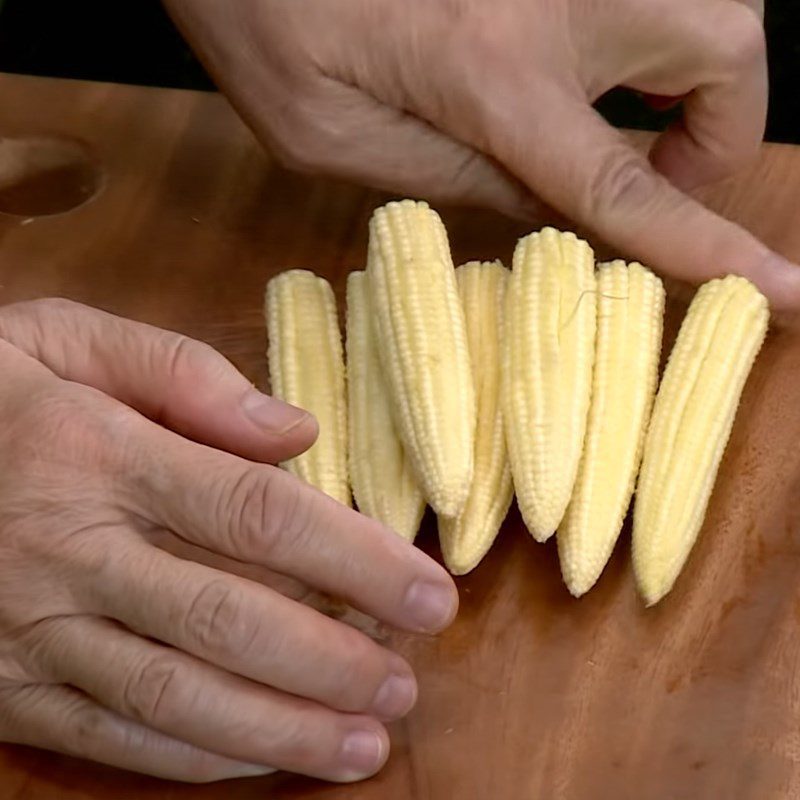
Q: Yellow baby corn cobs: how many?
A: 7